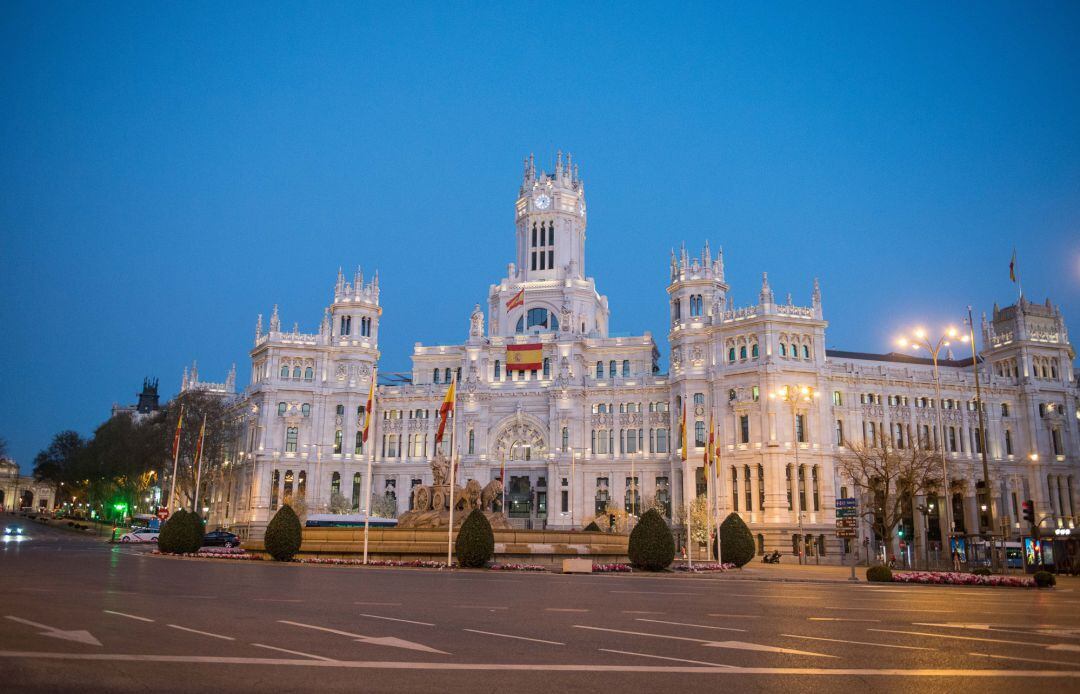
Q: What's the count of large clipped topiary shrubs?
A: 5